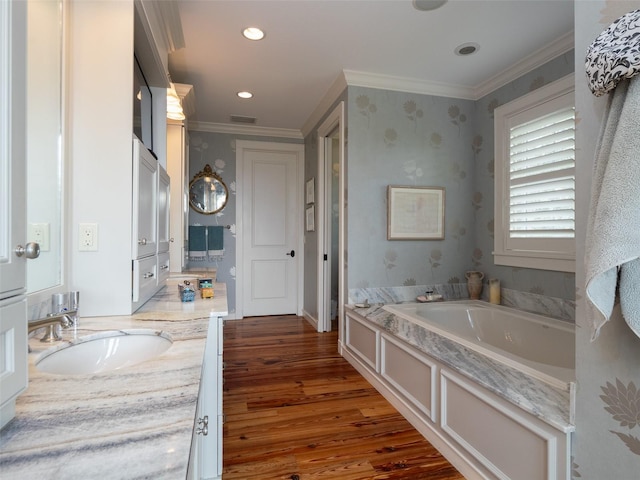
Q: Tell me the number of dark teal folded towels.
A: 2